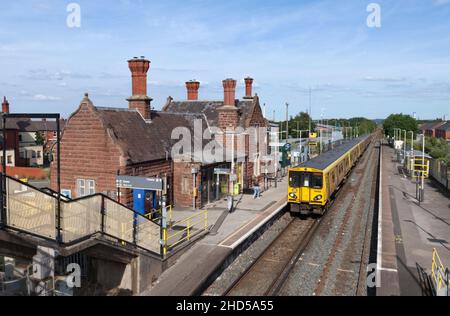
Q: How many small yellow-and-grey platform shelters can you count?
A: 1